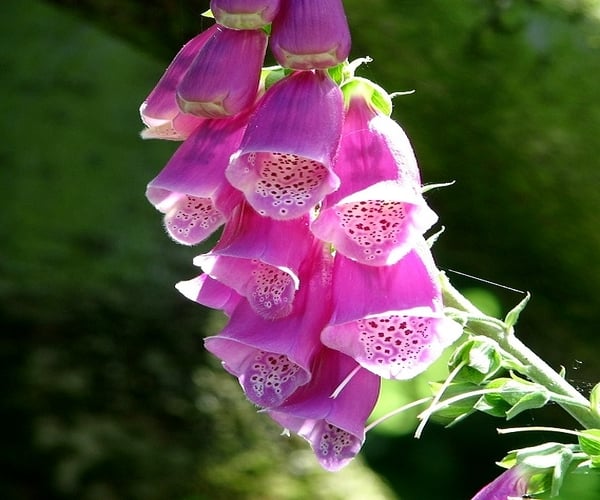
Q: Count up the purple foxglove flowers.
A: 13